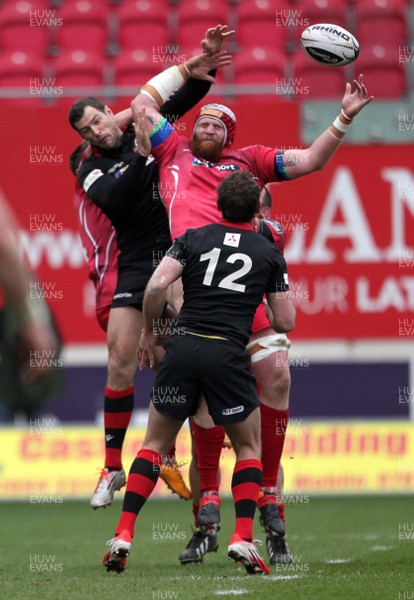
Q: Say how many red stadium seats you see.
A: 14